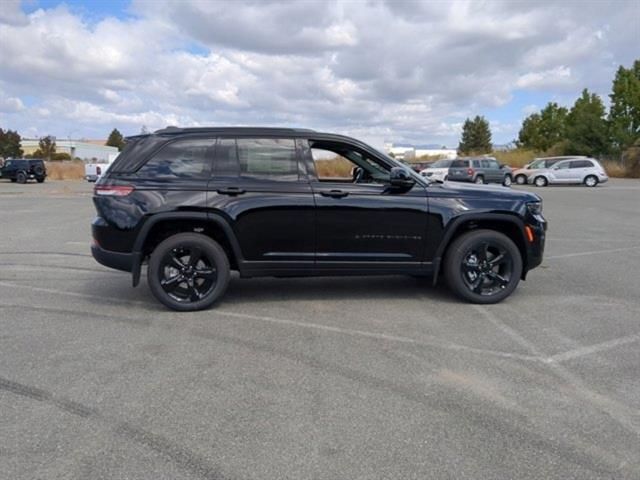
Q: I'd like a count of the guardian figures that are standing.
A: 0